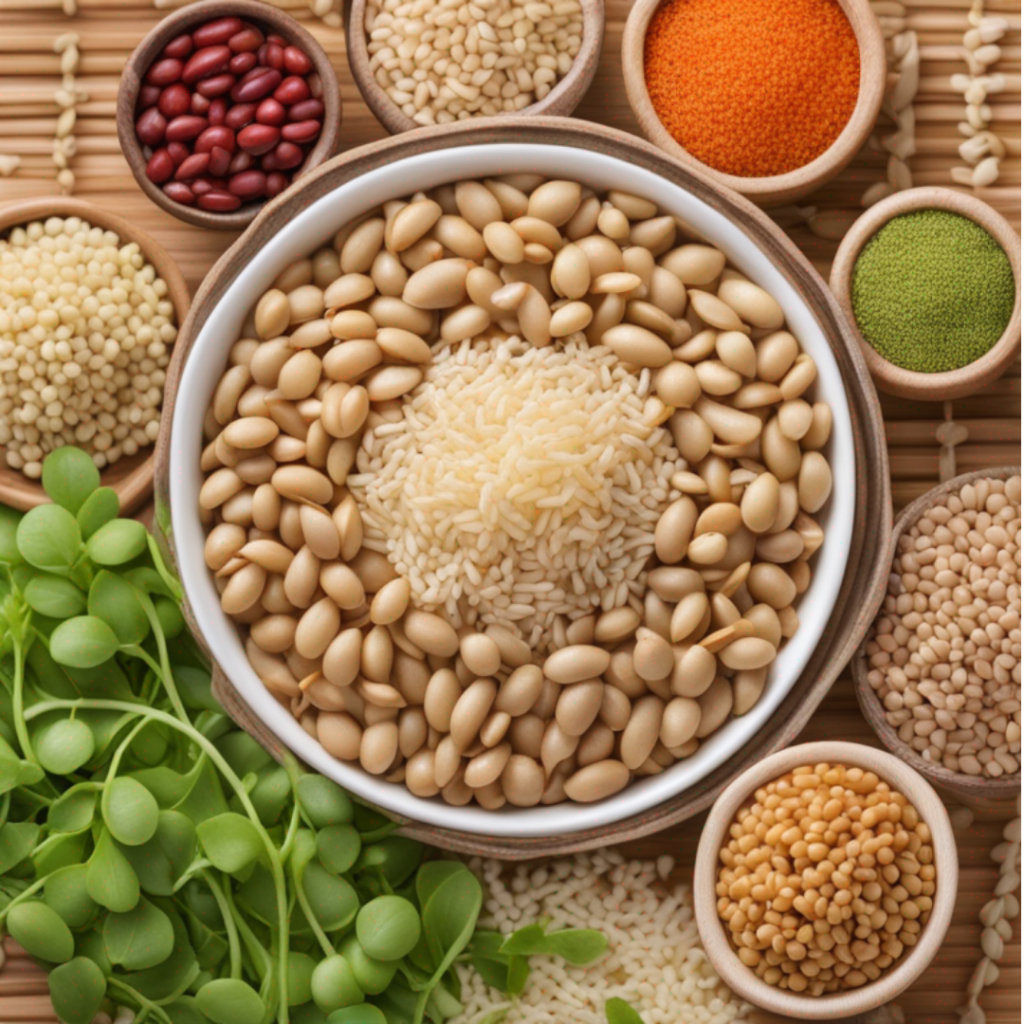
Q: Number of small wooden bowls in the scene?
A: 7